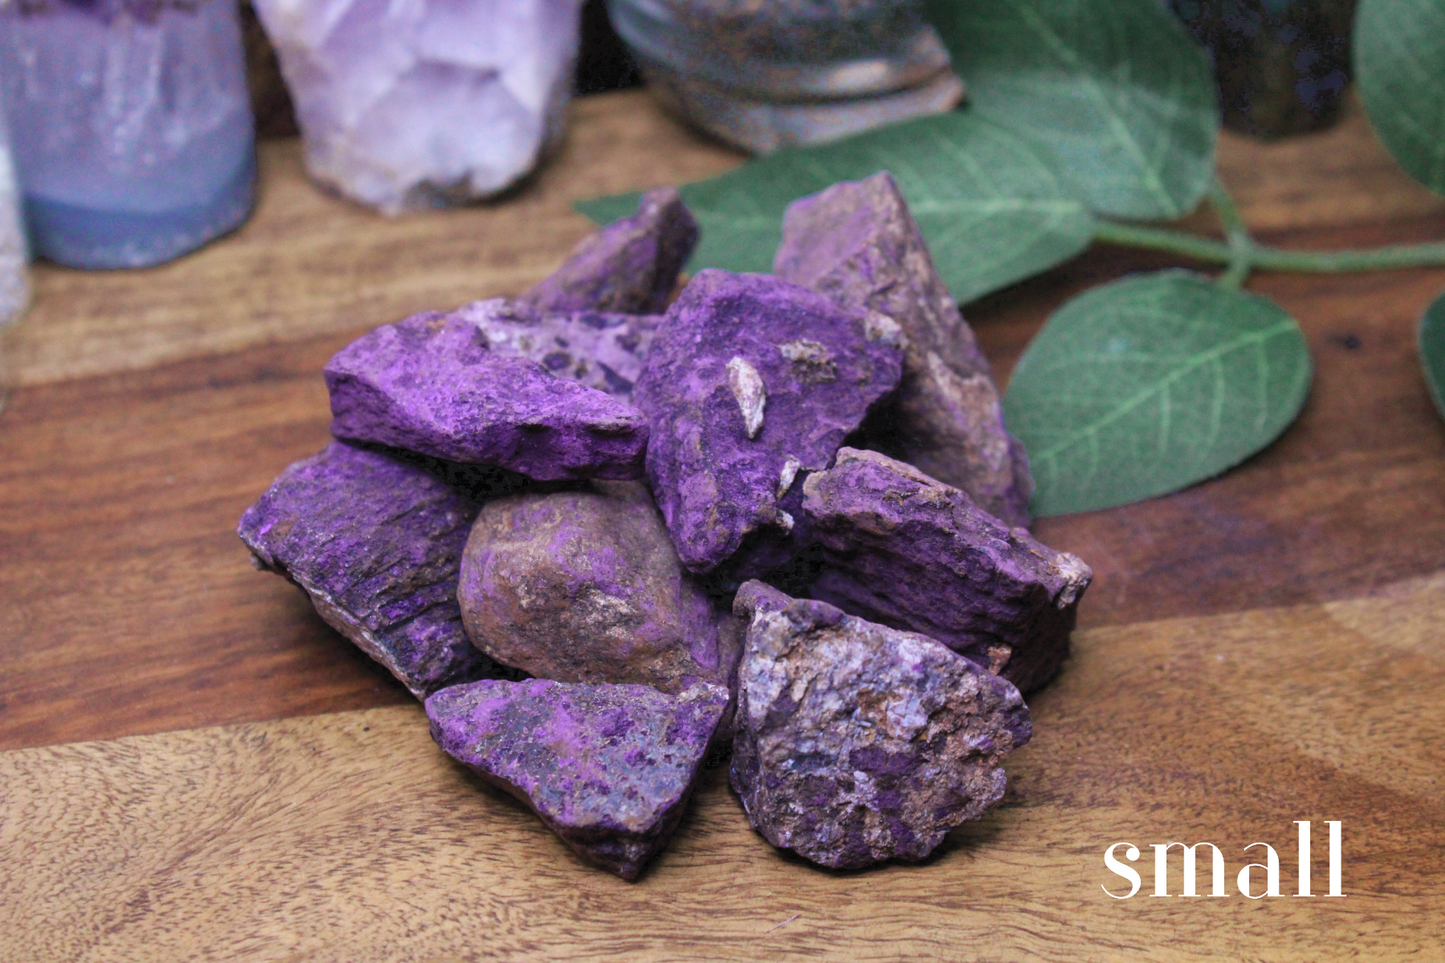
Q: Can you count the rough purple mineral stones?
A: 10